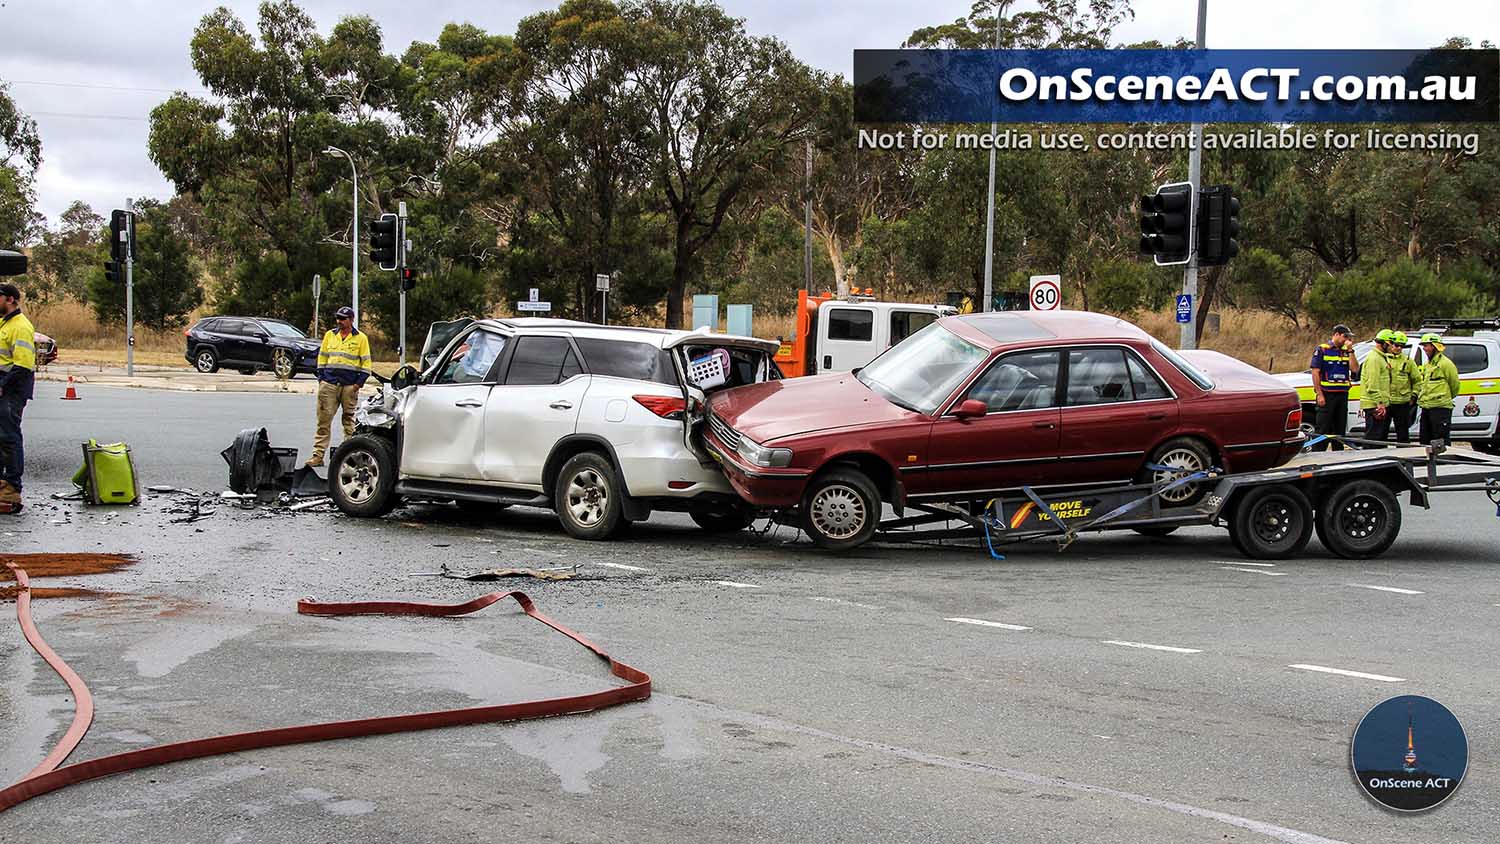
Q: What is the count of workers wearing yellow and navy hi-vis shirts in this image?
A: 2